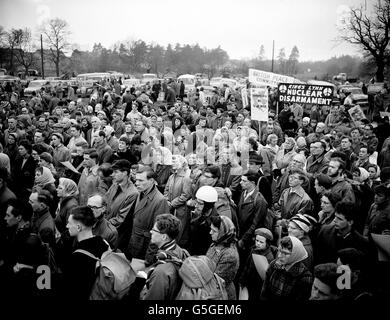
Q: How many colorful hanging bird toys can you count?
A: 0